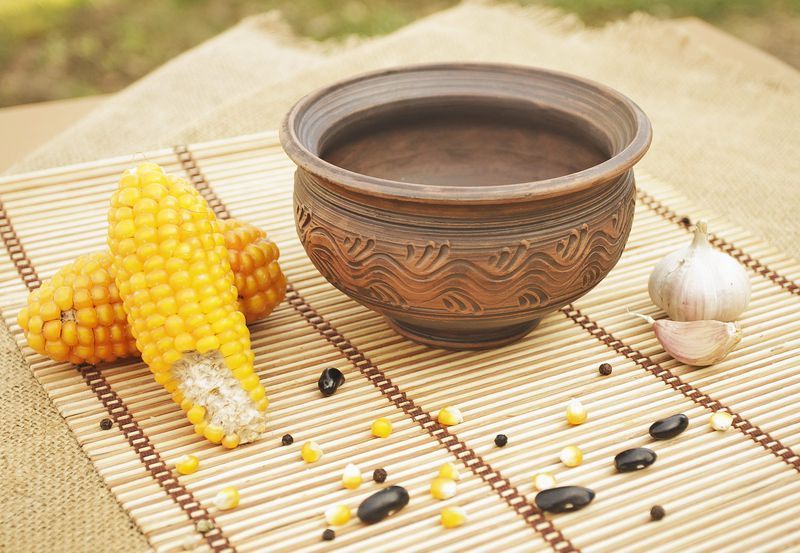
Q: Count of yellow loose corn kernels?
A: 14